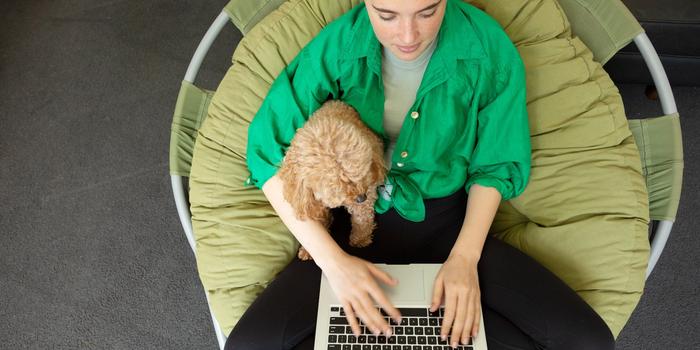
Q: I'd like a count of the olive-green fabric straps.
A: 4